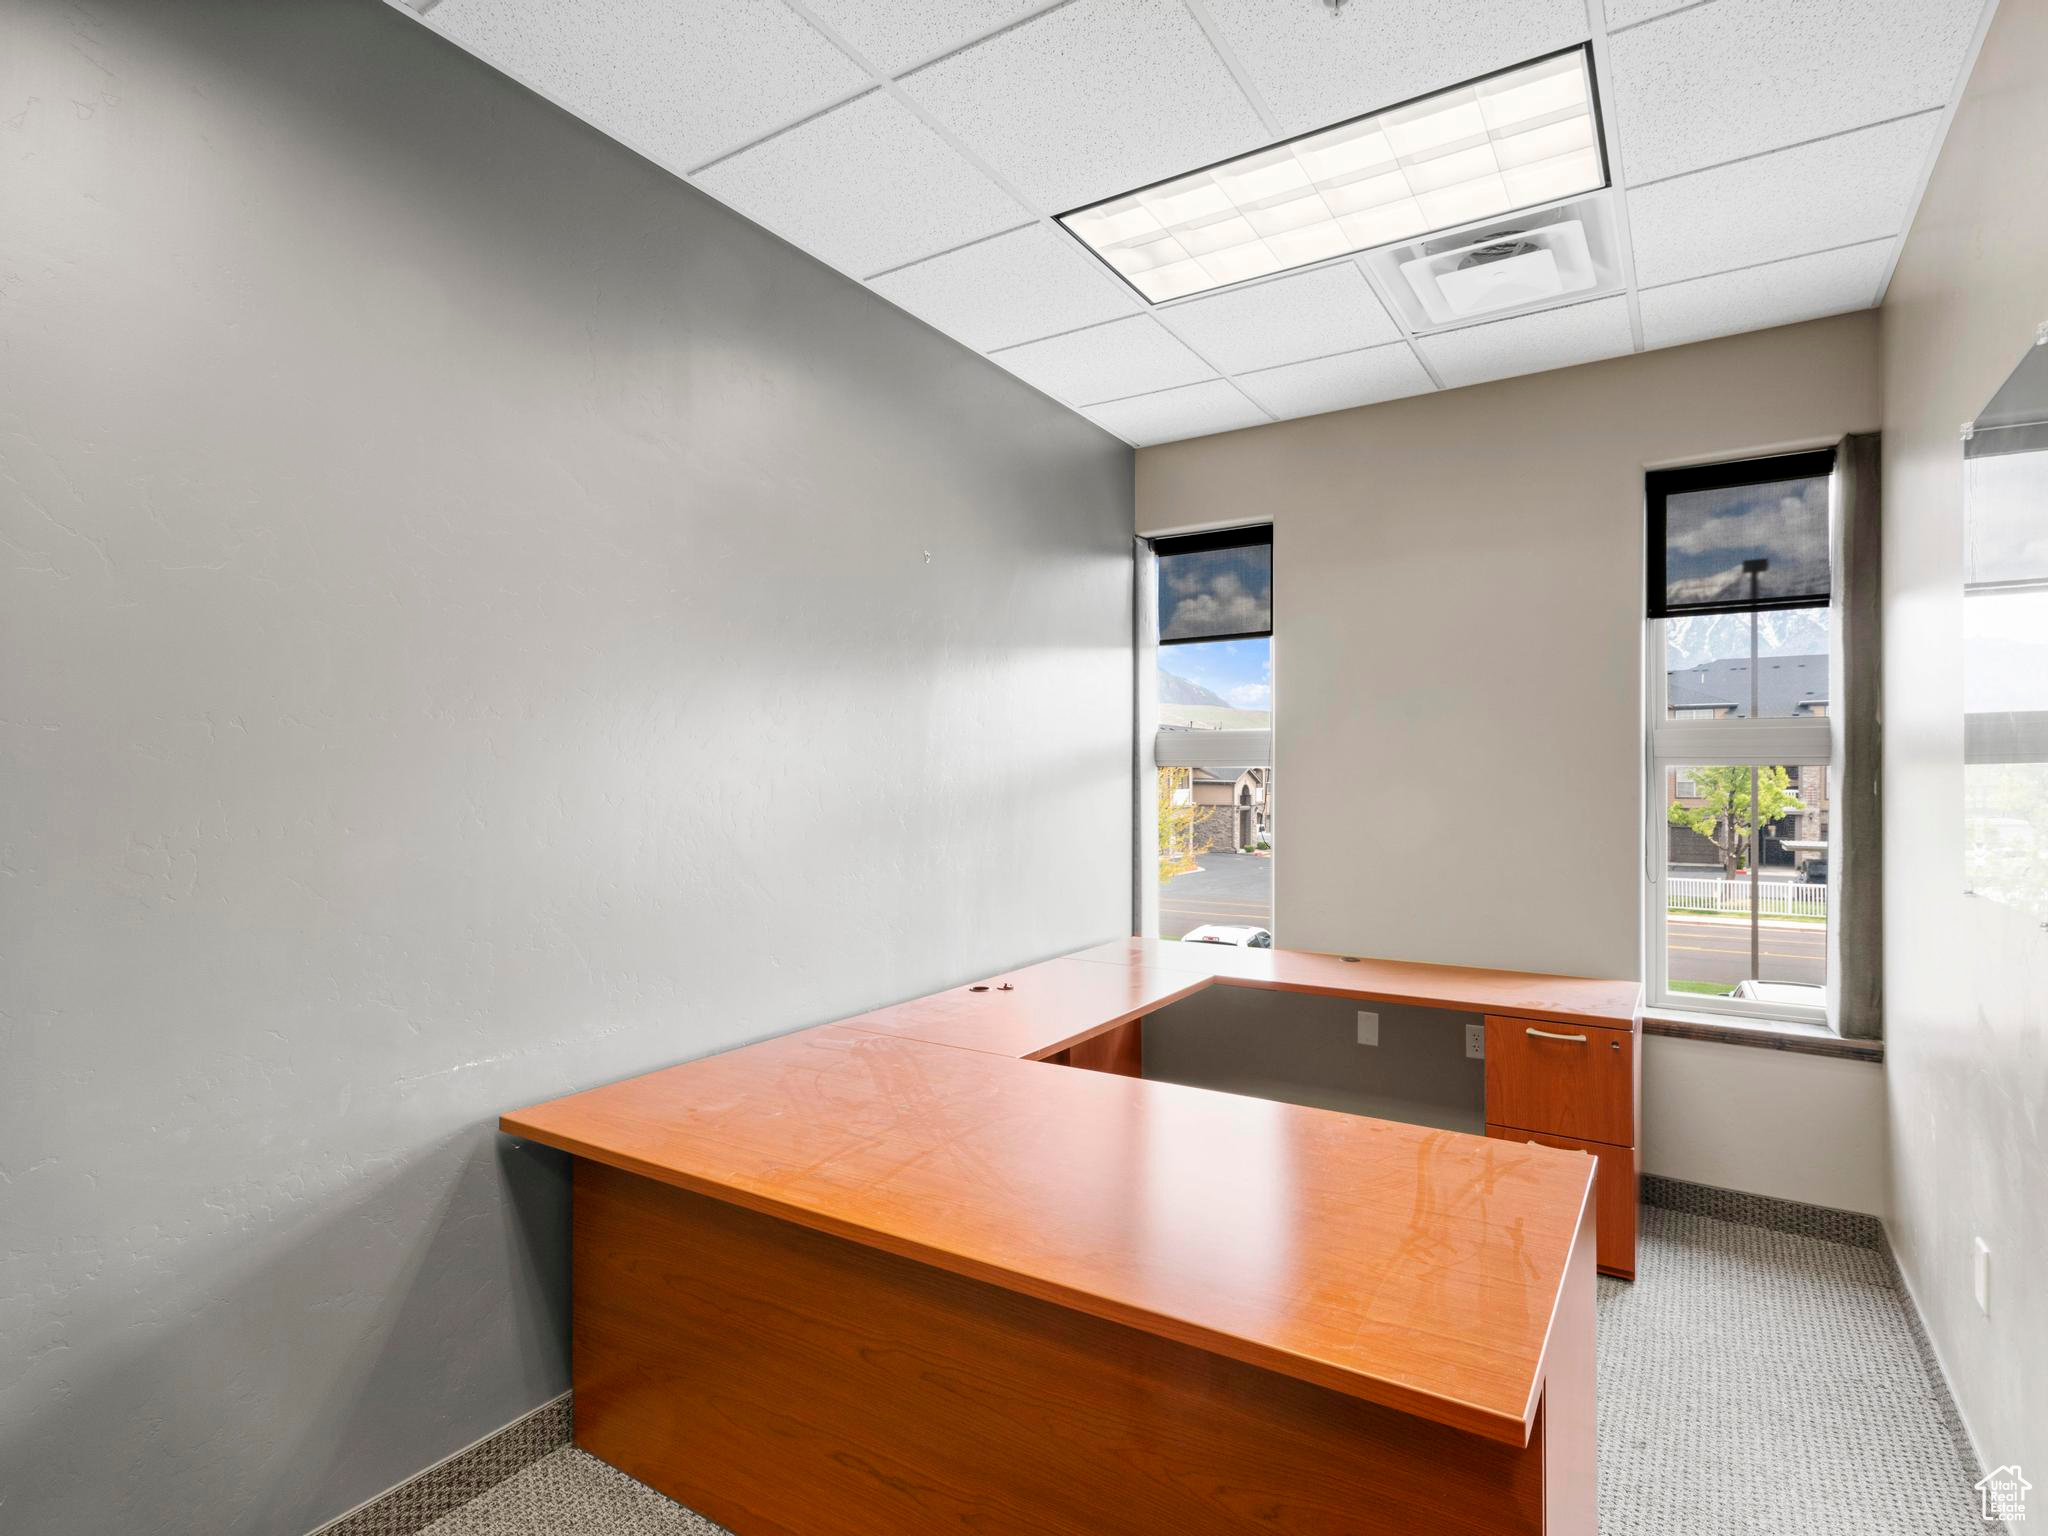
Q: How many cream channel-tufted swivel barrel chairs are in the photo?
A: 0